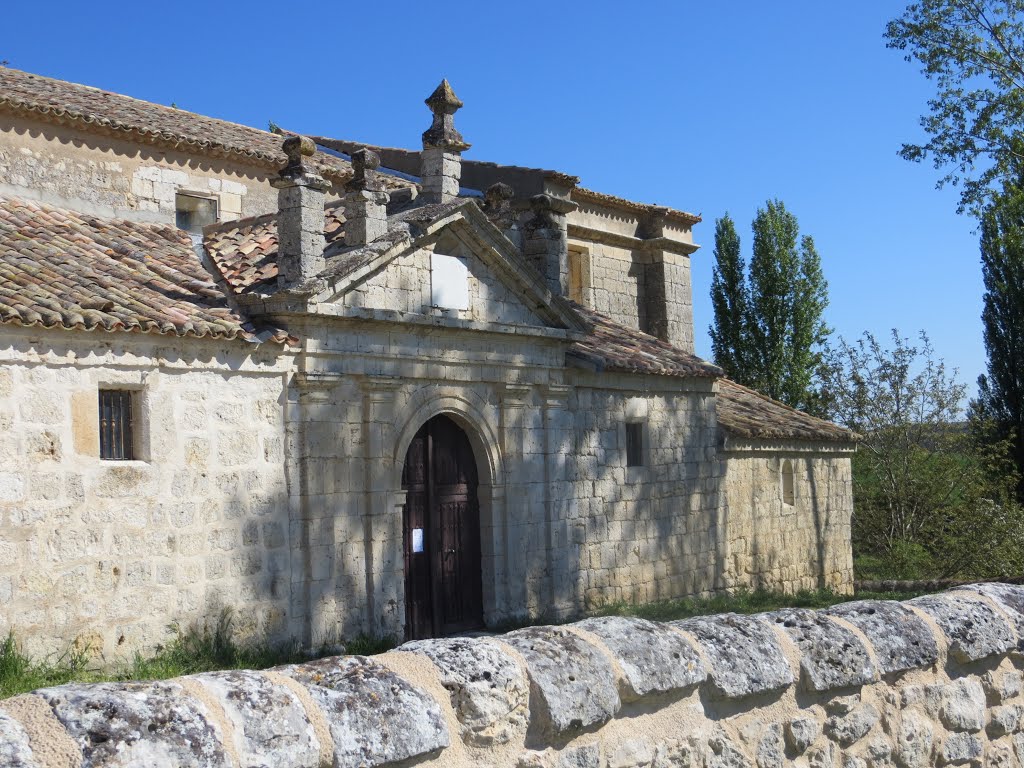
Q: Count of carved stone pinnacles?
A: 5